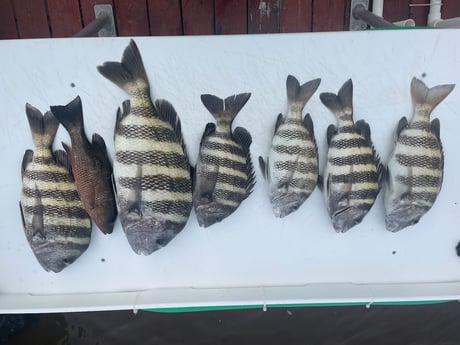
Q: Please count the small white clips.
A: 3